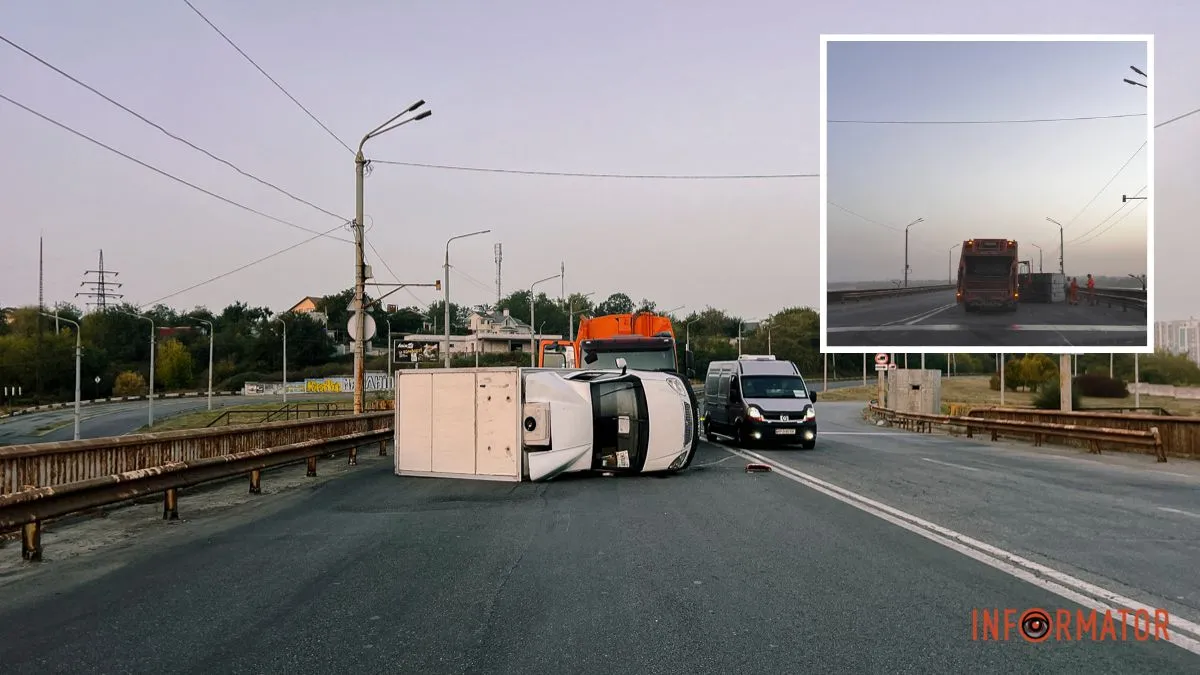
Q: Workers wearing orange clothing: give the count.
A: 2